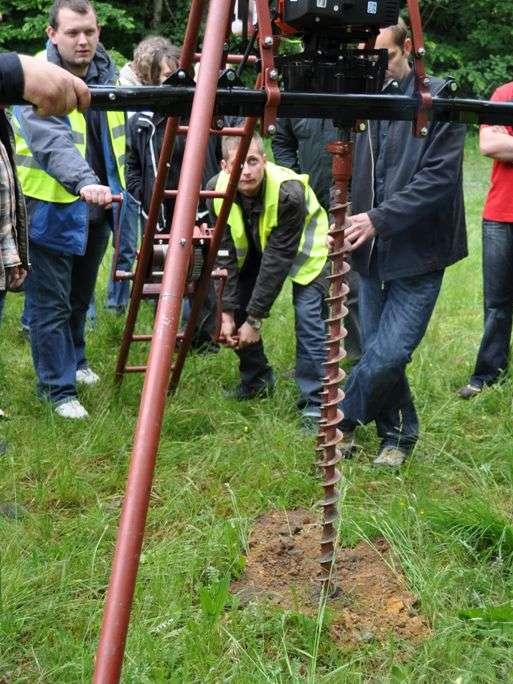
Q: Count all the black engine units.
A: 1